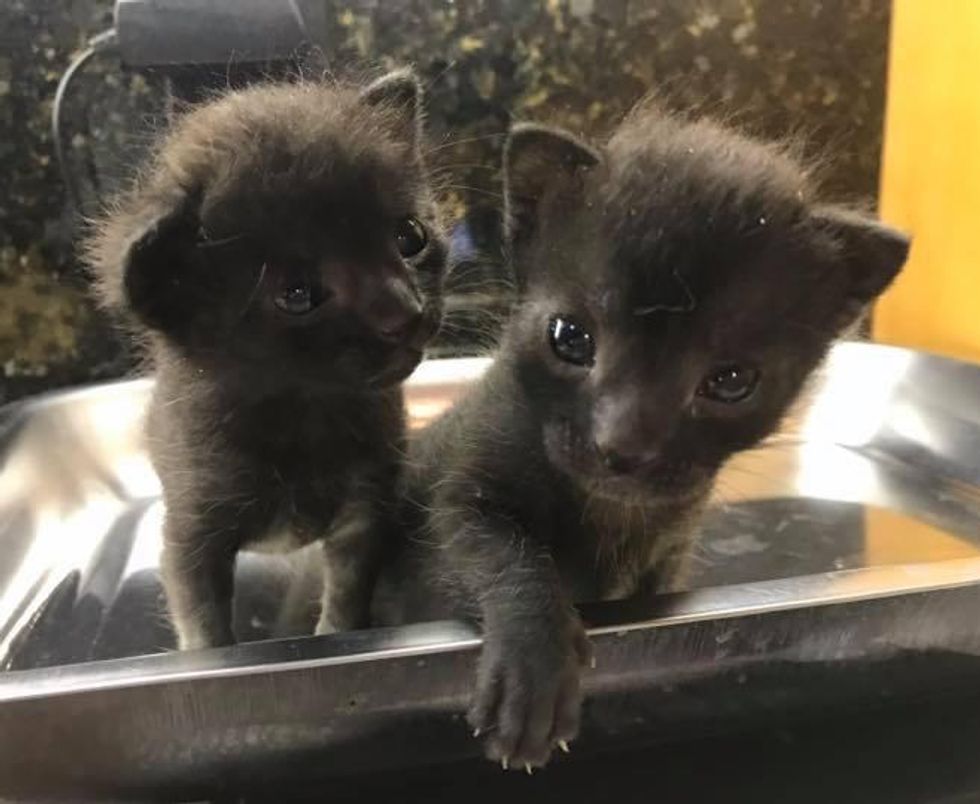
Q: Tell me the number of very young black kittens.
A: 2